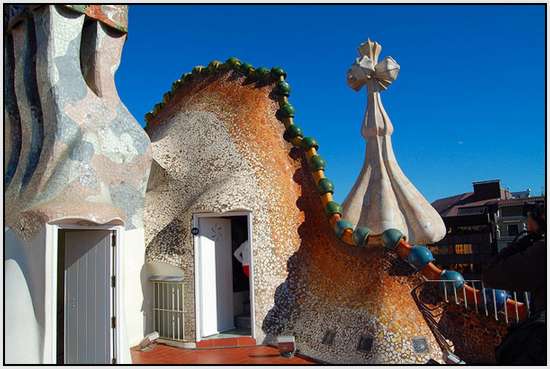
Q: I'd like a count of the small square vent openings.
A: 3